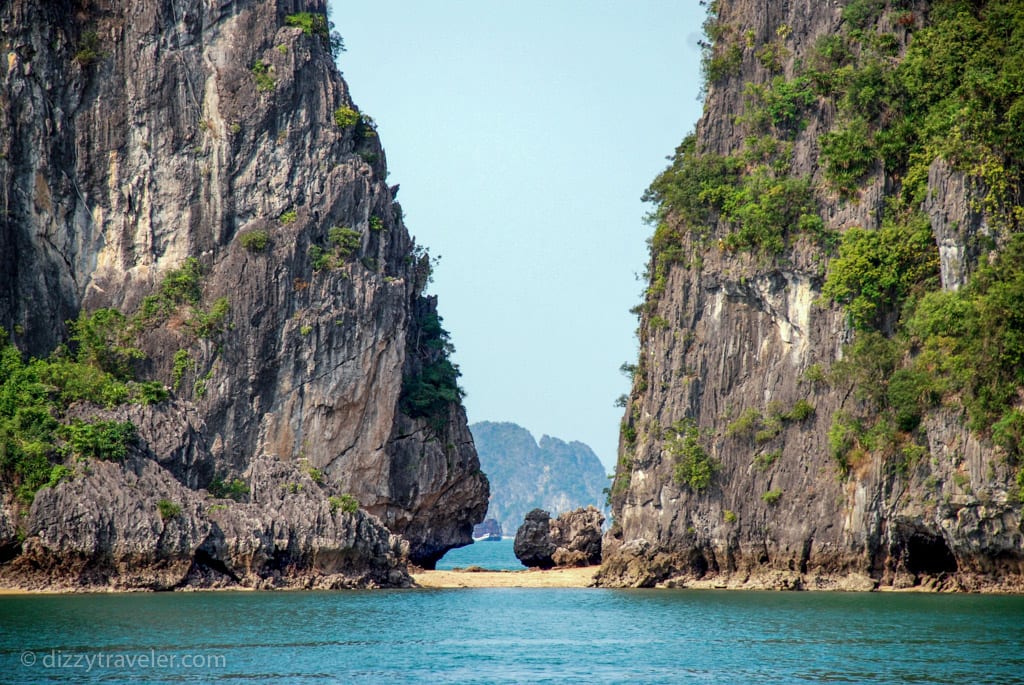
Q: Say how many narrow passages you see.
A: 1